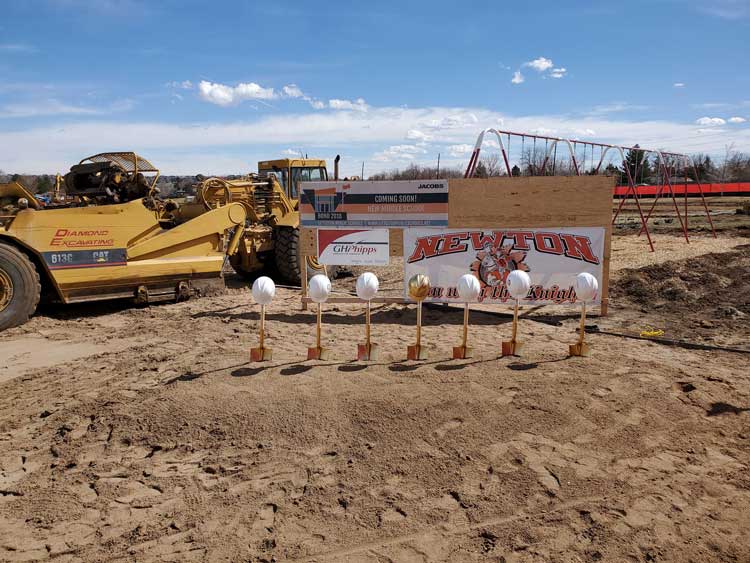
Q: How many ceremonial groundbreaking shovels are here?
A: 7